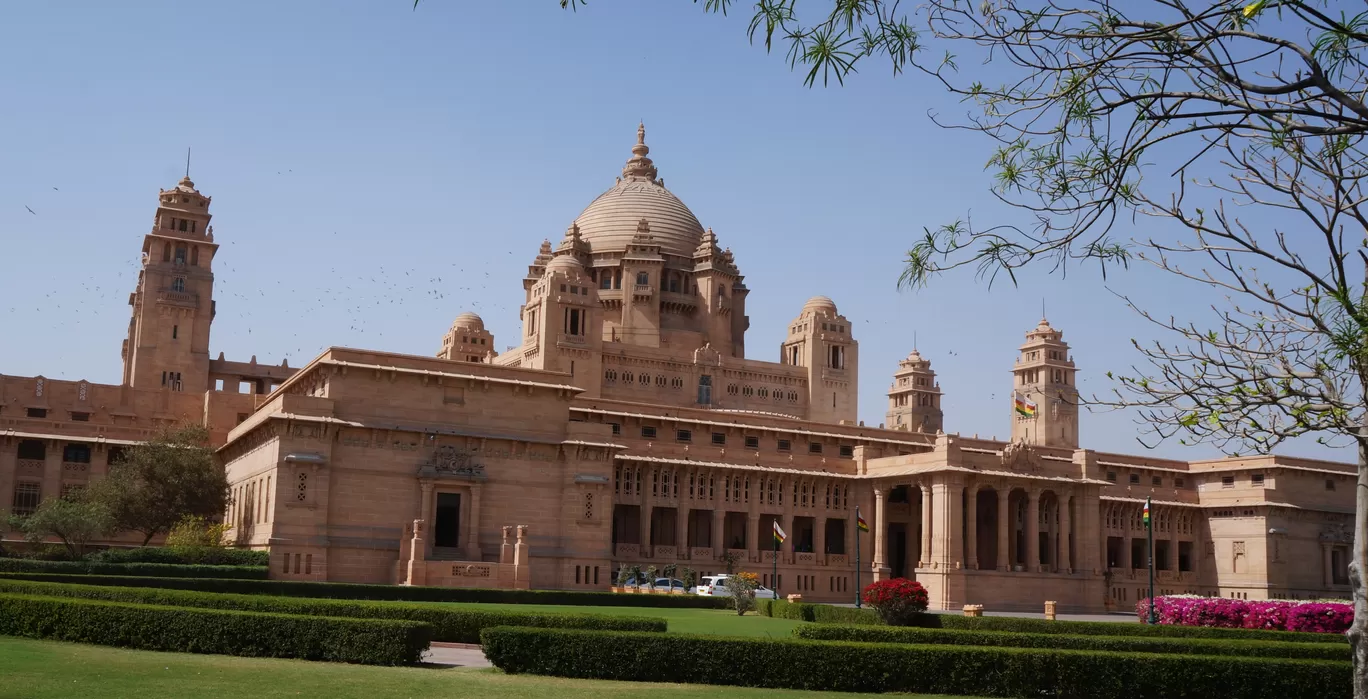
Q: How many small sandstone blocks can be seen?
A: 3